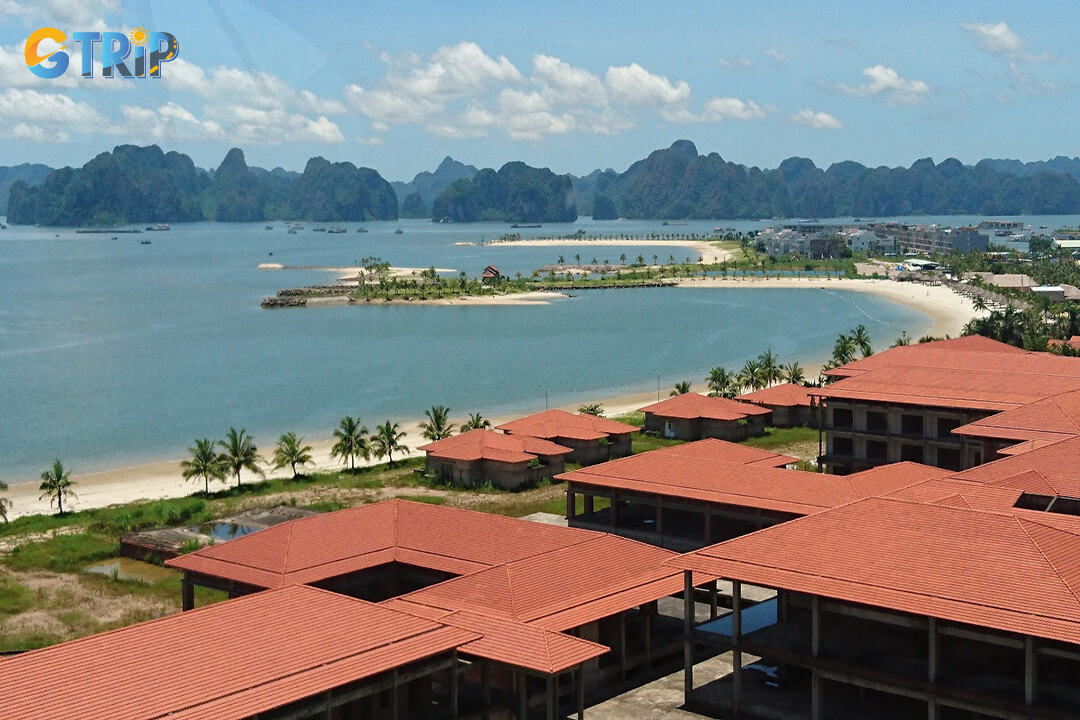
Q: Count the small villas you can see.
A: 4